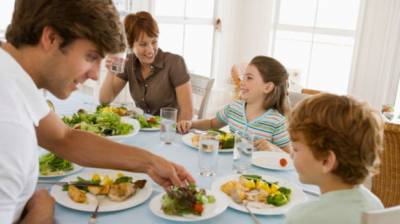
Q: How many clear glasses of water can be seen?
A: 4